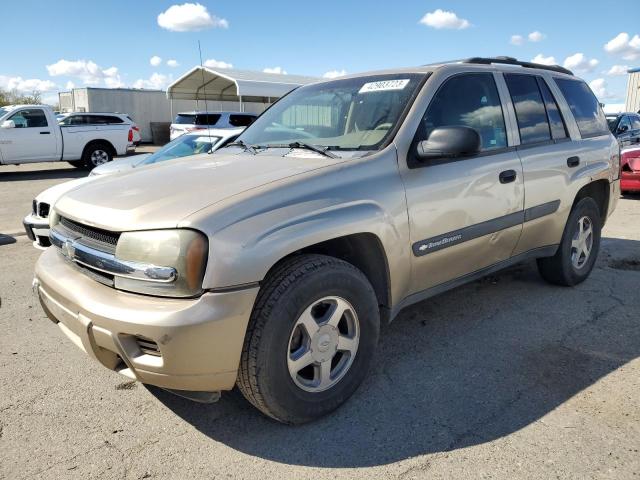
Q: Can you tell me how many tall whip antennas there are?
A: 1